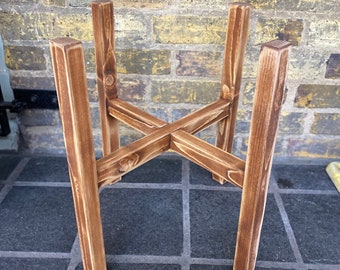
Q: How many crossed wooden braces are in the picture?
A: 2